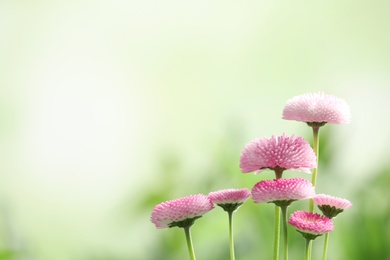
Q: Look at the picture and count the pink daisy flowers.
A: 7